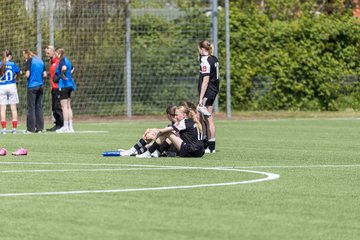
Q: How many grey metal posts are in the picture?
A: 5